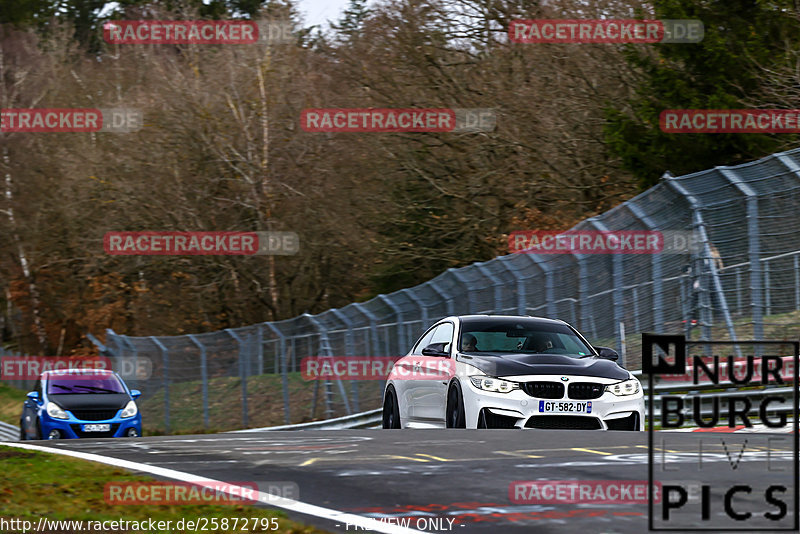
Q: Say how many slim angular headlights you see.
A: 2